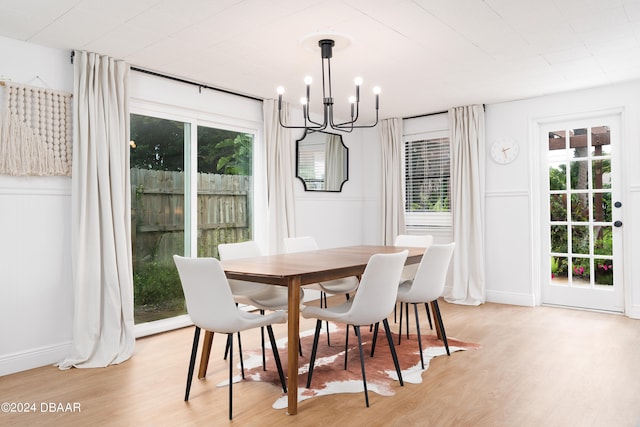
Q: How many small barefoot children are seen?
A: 0